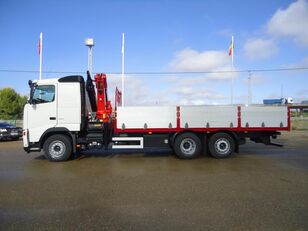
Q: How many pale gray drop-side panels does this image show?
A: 3